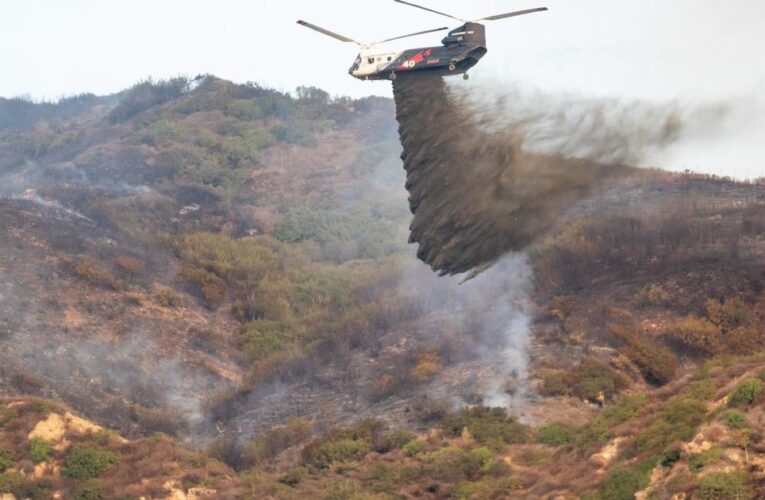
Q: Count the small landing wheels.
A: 3